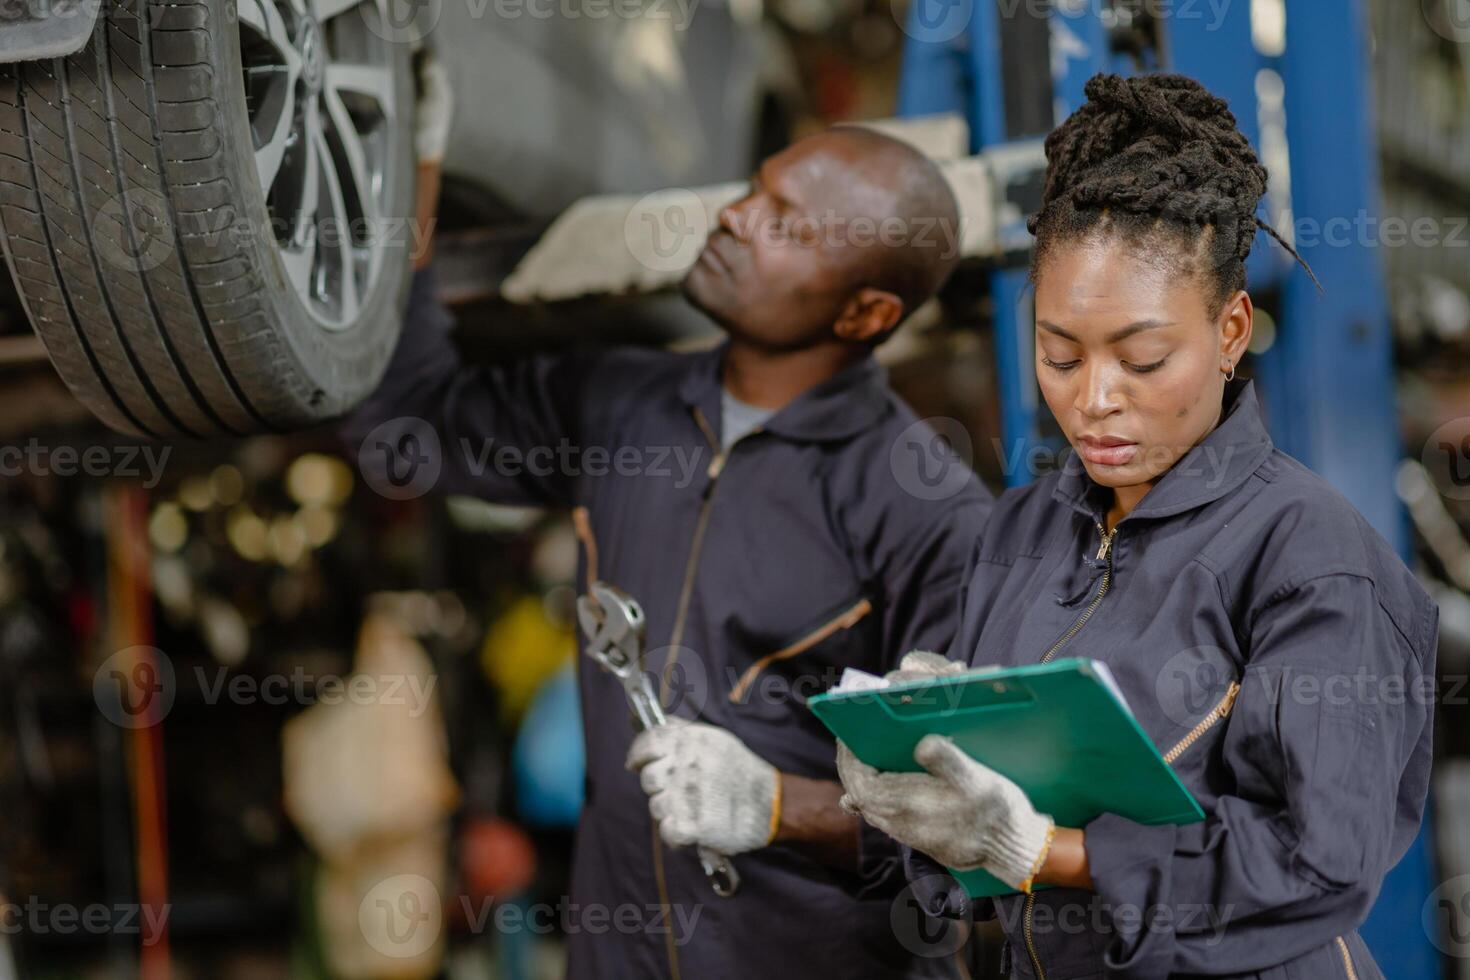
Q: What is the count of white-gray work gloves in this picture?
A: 4